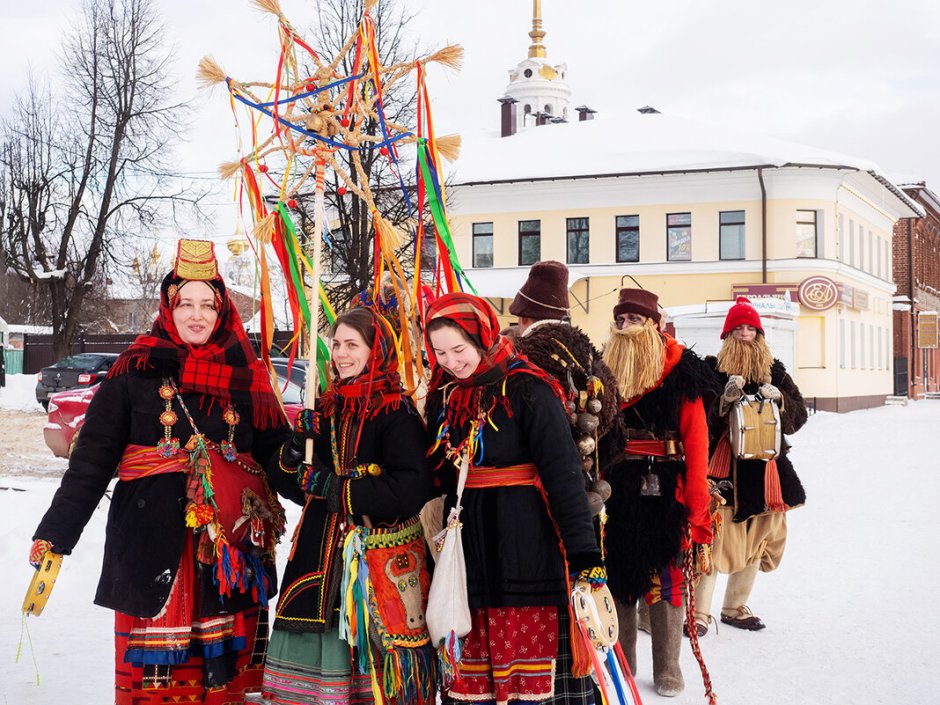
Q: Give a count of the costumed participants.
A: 6